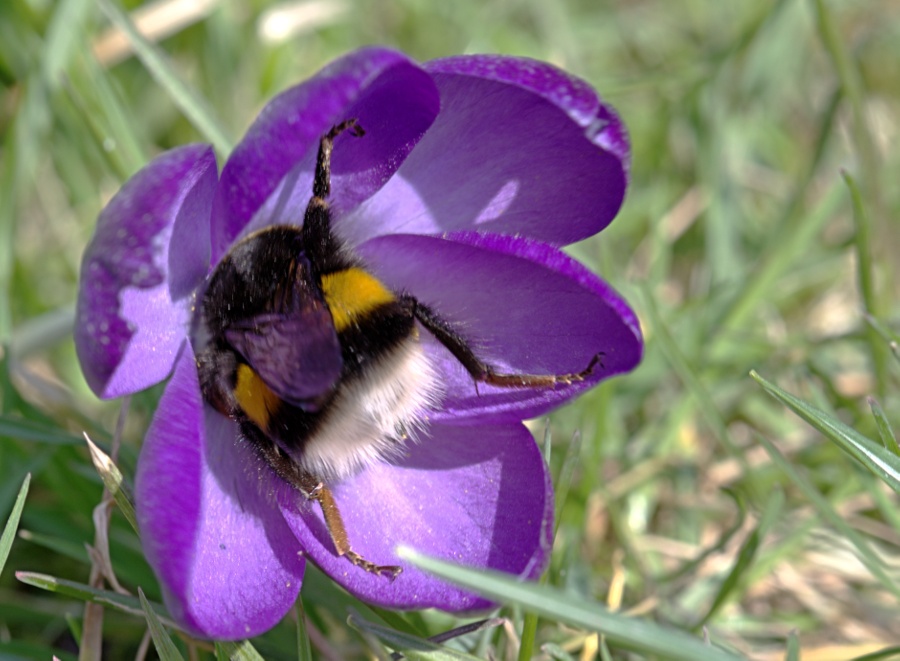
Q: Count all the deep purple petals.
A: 6